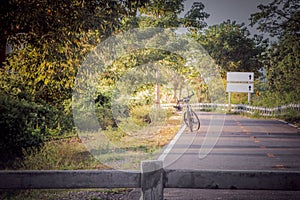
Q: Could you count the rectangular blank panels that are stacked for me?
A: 2